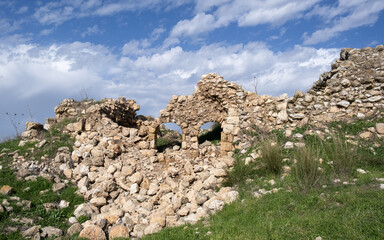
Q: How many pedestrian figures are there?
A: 0